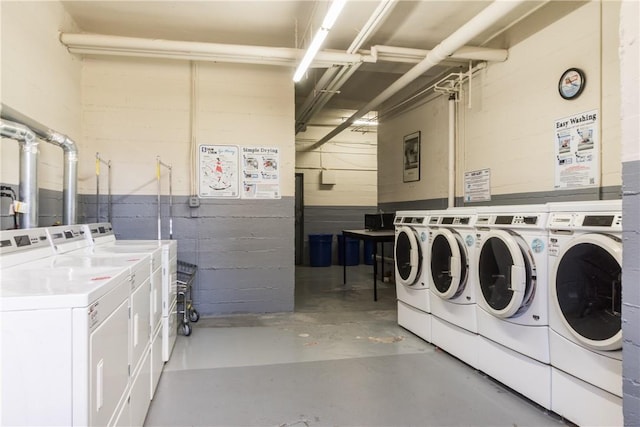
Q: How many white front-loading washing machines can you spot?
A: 4